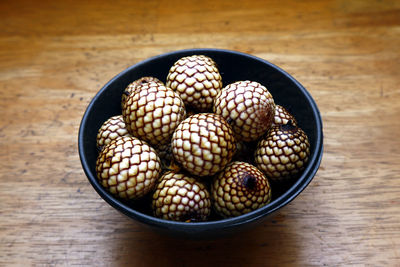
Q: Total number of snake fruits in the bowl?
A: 11